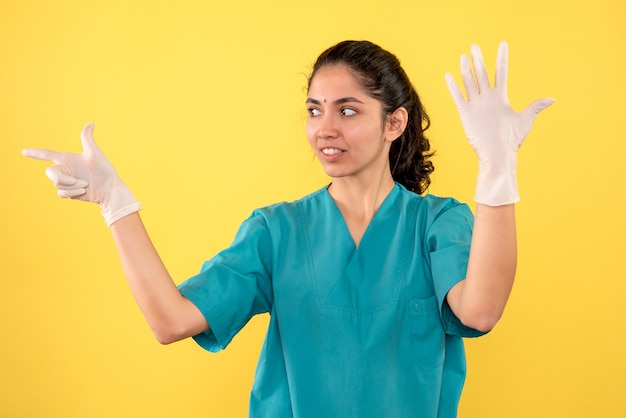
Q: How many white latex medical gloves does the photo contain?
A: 2